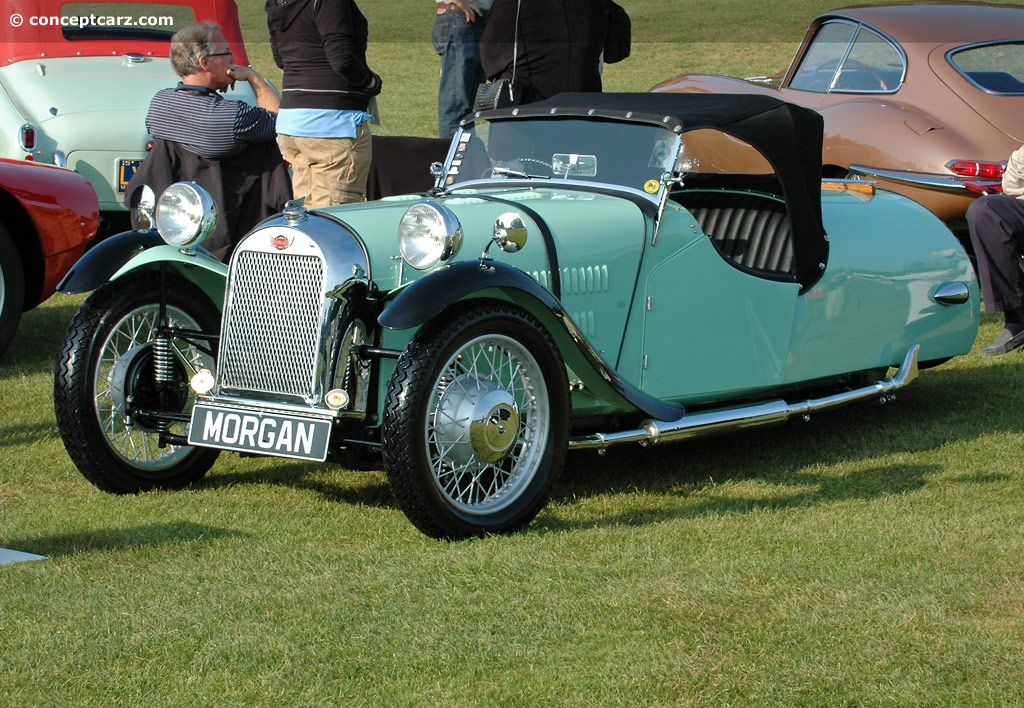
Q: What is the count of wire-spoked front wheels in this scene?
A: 2